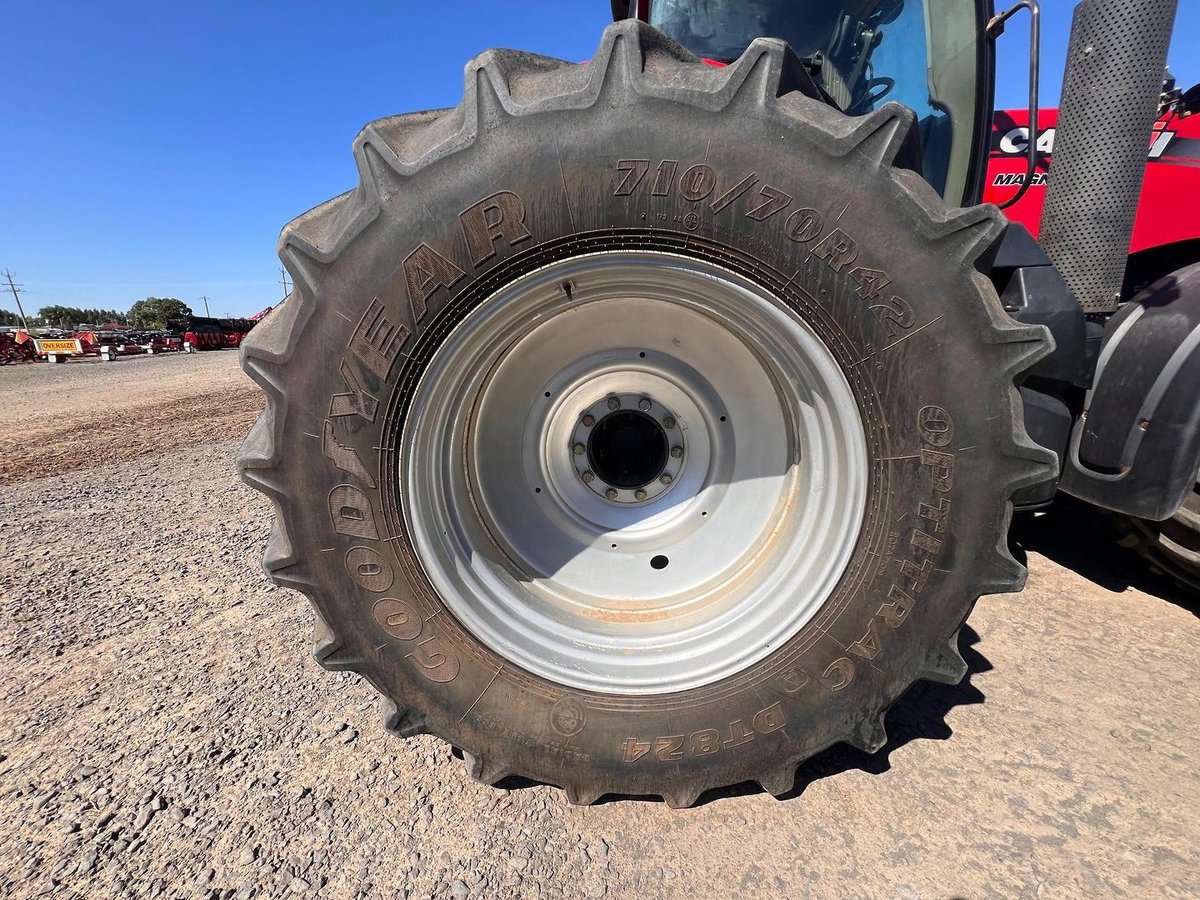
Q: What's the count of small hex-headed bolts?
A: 10